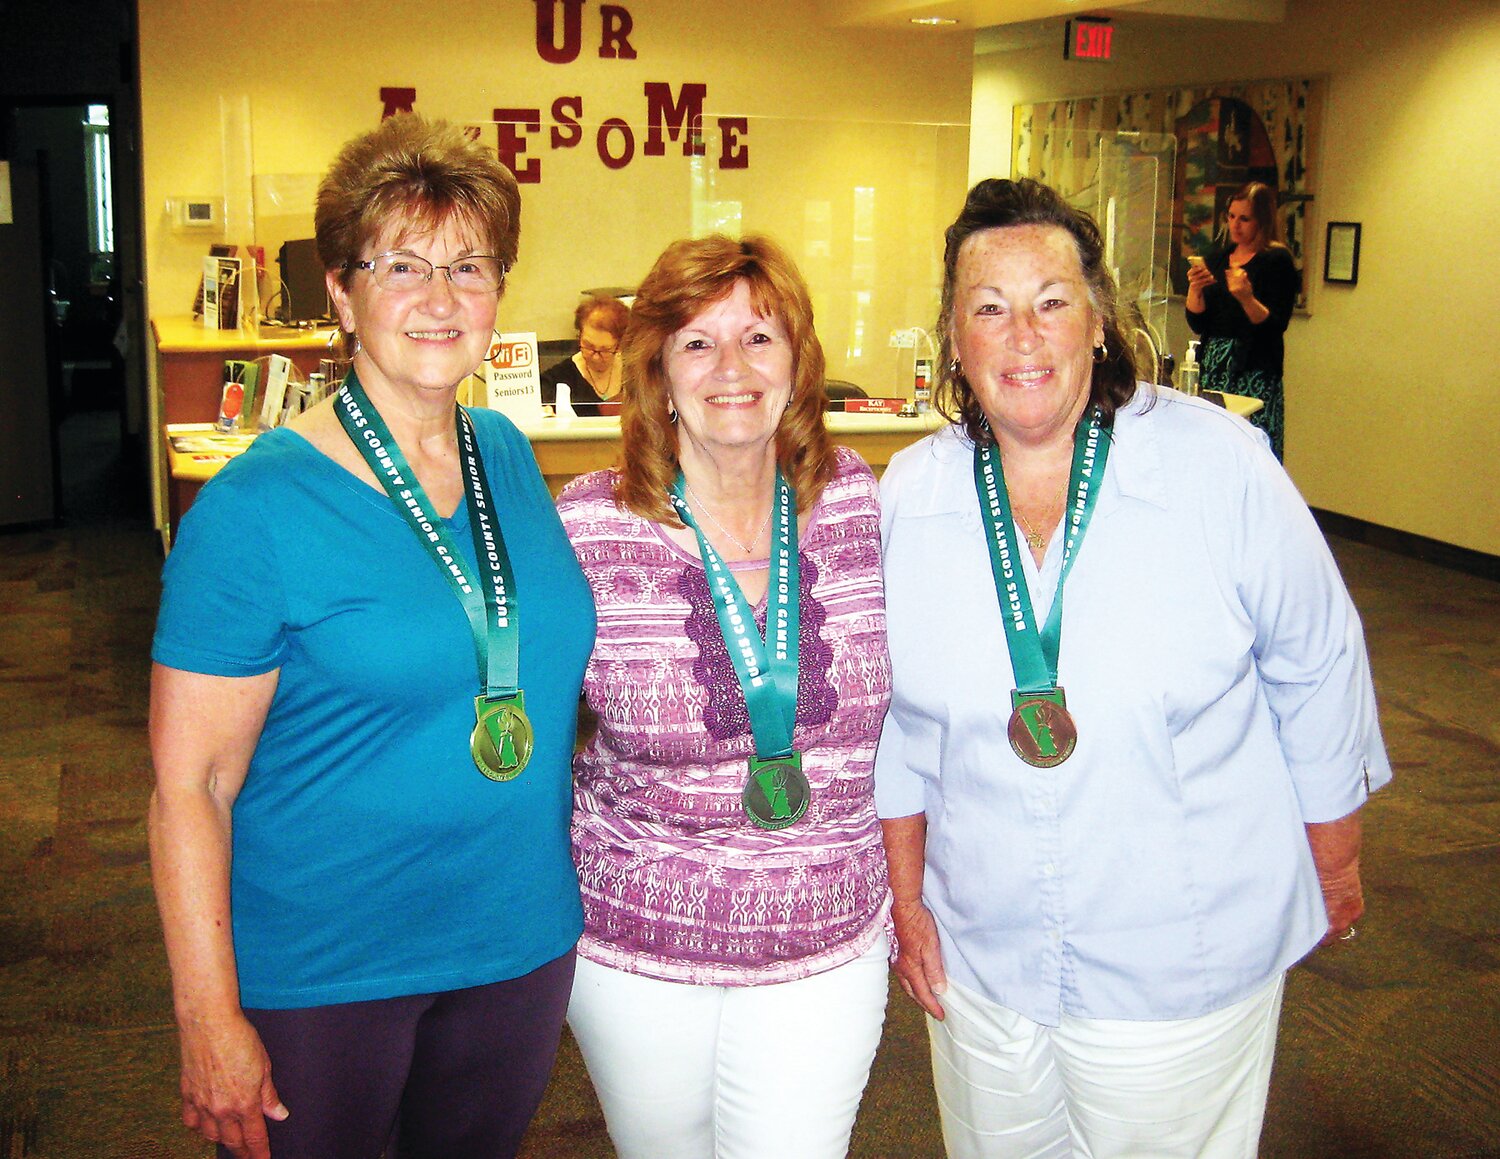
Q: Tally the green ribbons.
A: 3